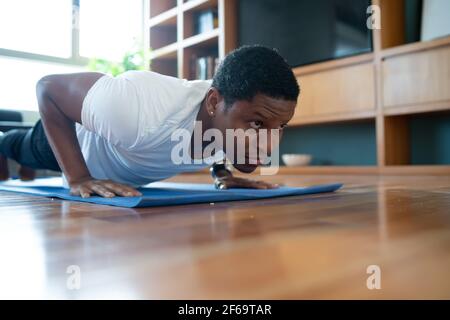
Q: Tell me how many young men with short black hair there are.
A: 1